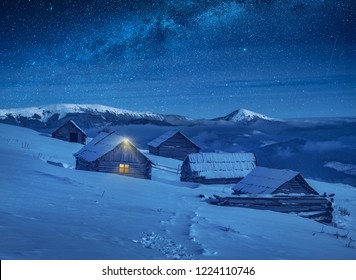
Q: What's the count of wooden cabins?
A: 5